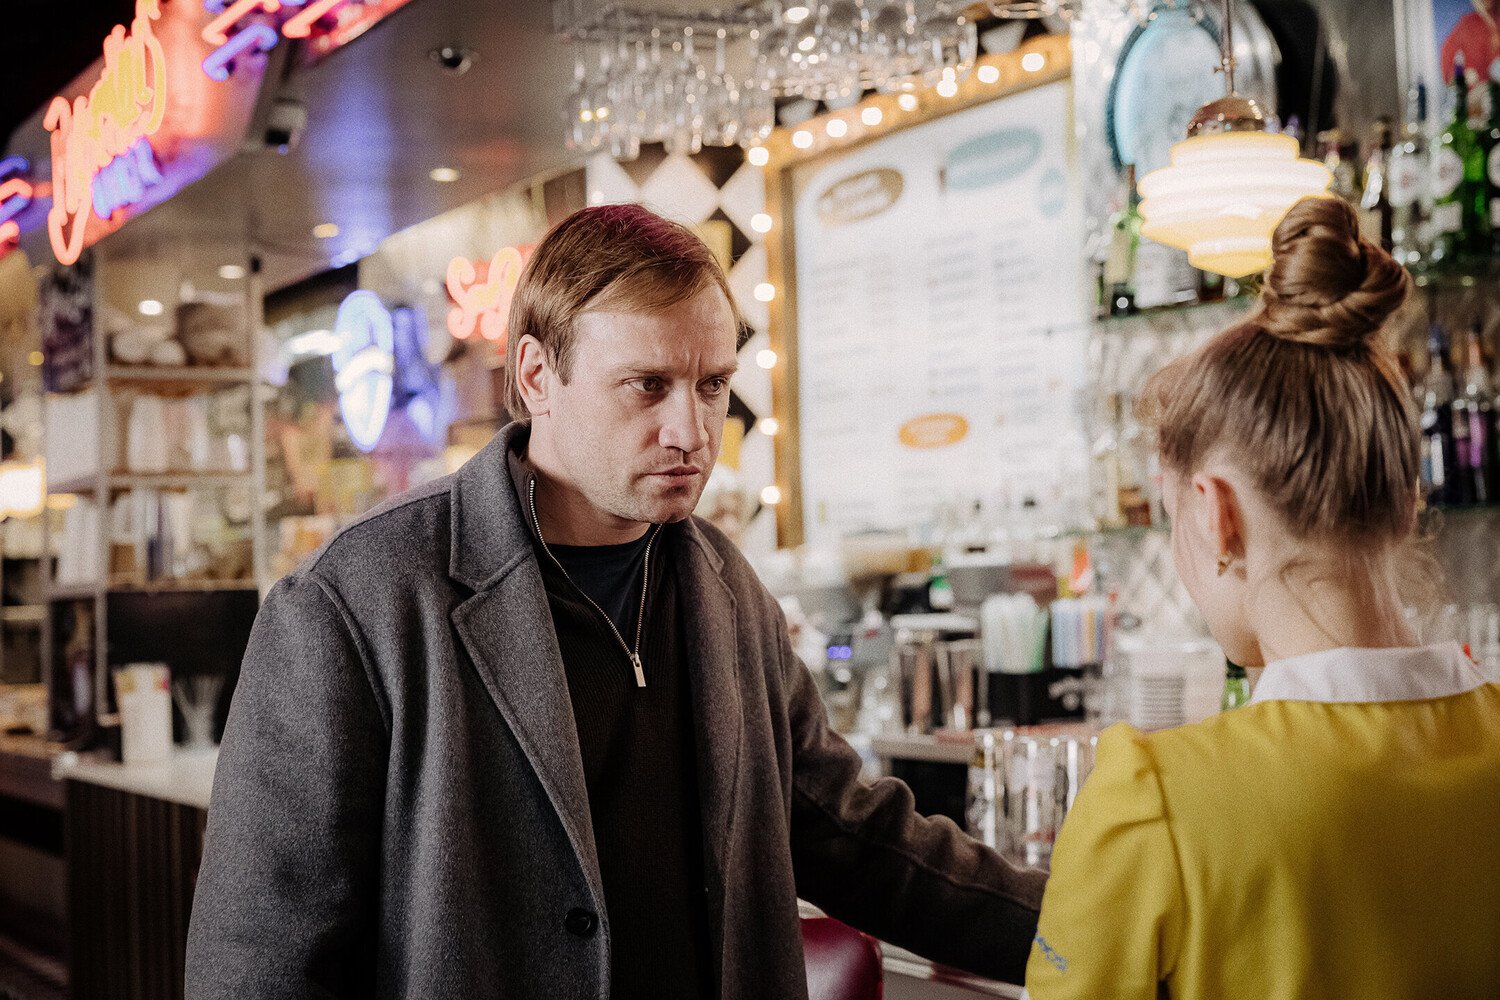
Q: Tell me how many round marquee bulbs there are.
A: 13